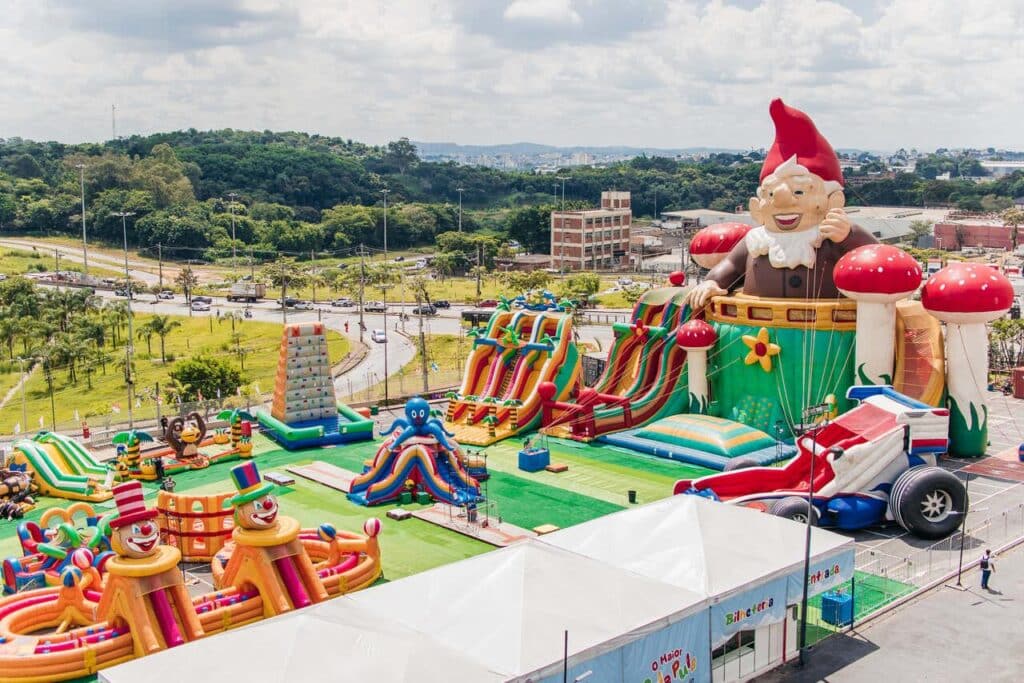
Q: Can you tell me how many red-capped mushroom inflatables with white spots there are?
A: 4